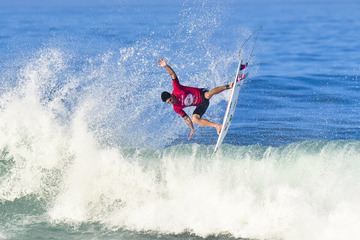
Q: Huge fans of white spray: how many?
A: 1